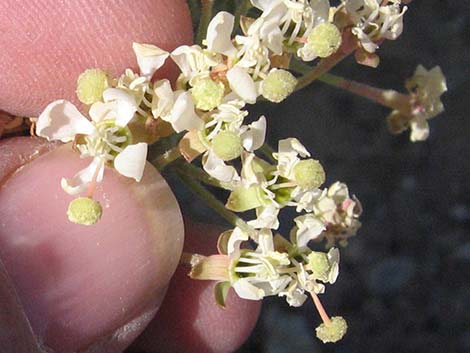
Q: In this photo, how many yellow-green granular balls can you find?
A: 9